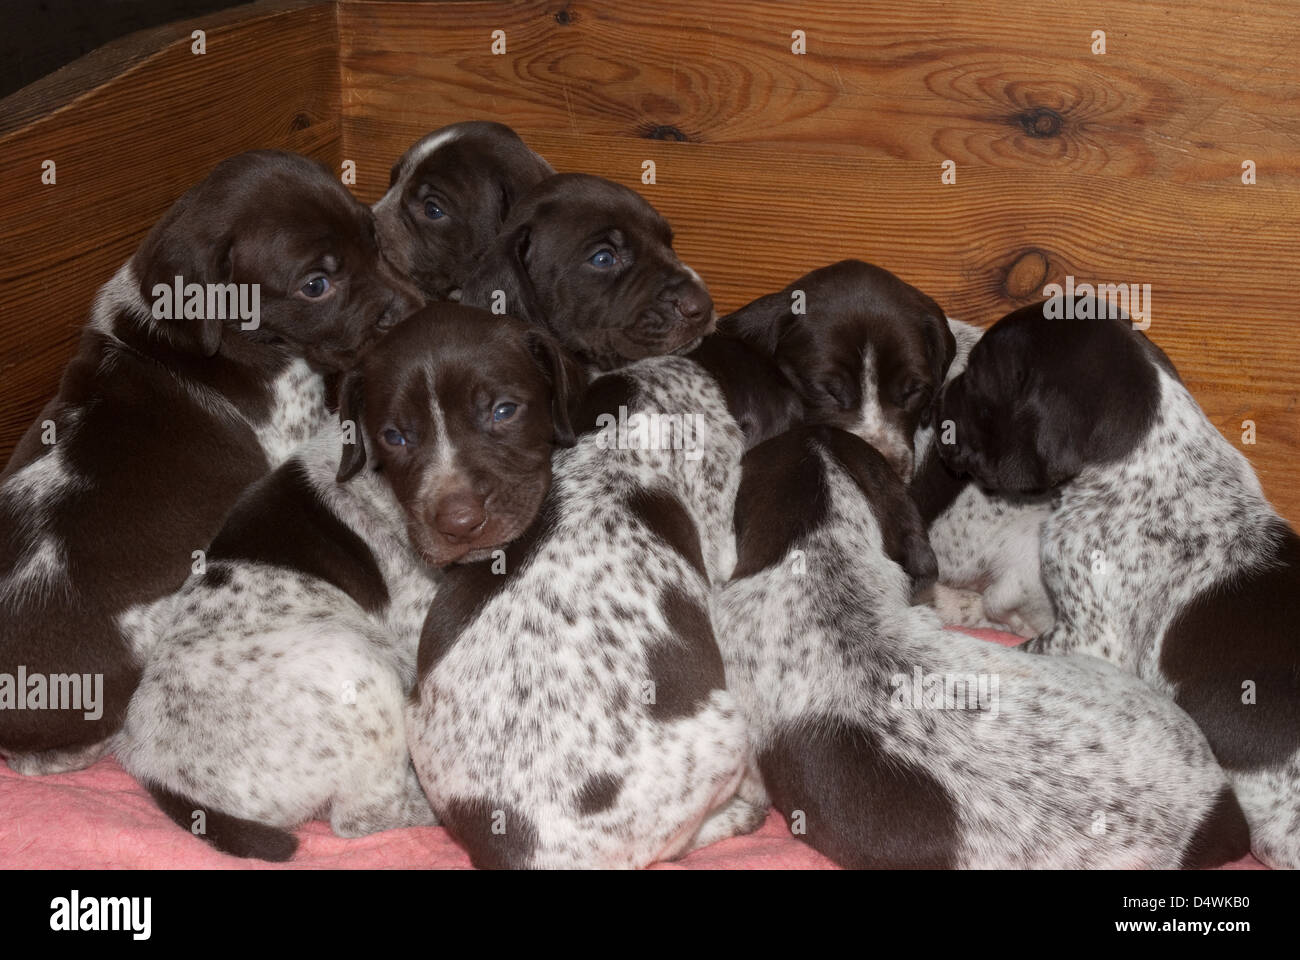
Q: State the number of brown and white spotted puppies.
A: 8